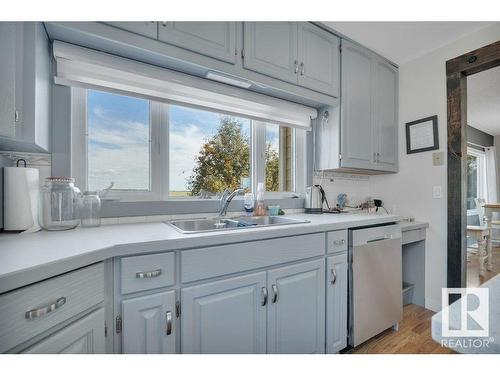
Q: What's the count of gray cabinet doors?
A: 12